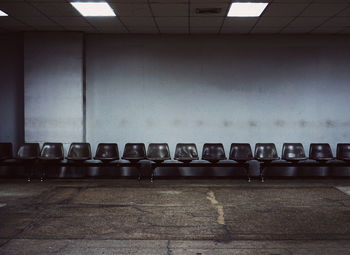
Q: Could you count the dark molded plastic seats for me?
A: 14